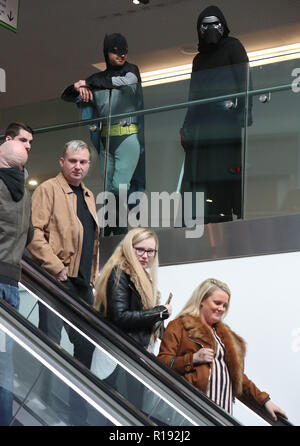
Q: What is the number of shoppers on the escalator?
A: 5